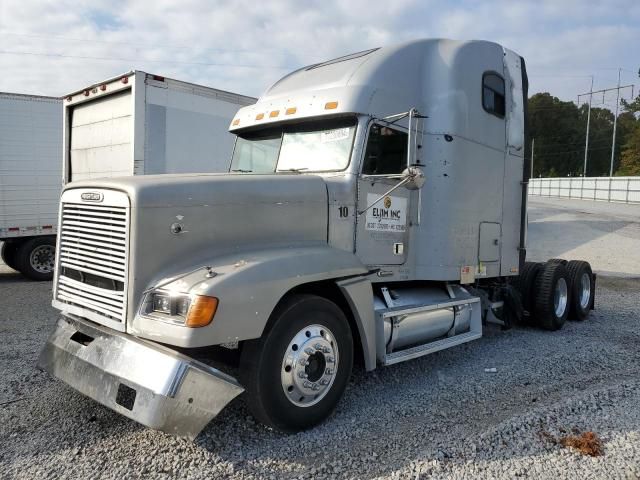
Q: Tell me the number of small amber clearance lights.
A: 5